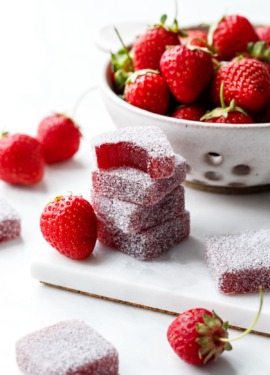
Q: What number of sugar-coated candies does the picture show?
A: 7